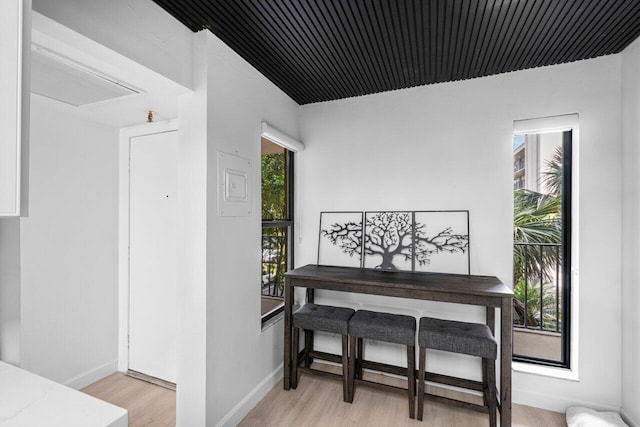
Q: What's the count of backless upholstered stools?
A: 3